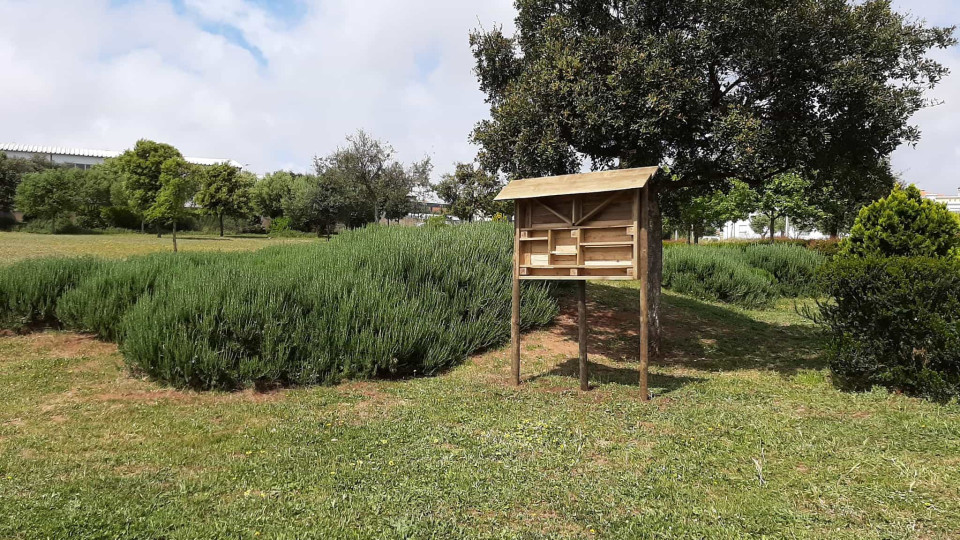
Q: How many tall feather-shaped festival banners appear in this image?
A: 0